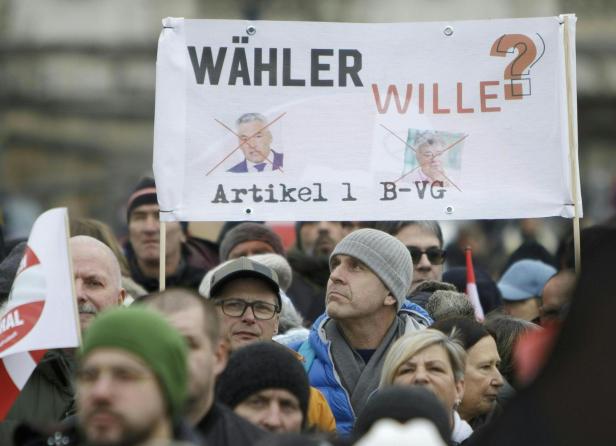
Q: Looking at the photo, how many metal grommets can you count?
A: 4